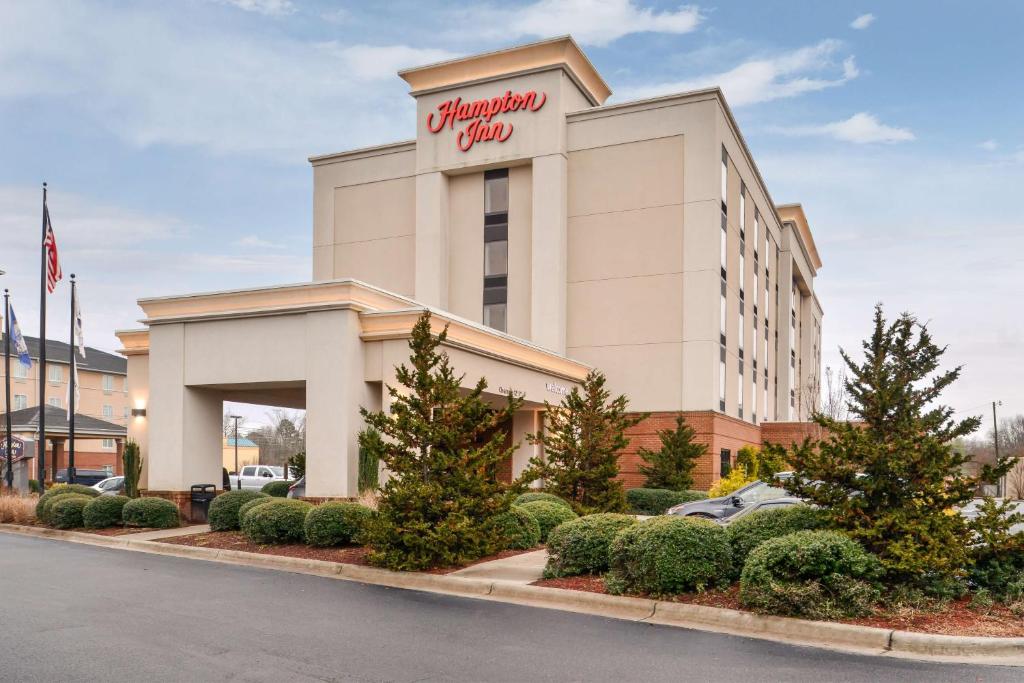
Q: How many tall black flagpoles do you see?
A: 3